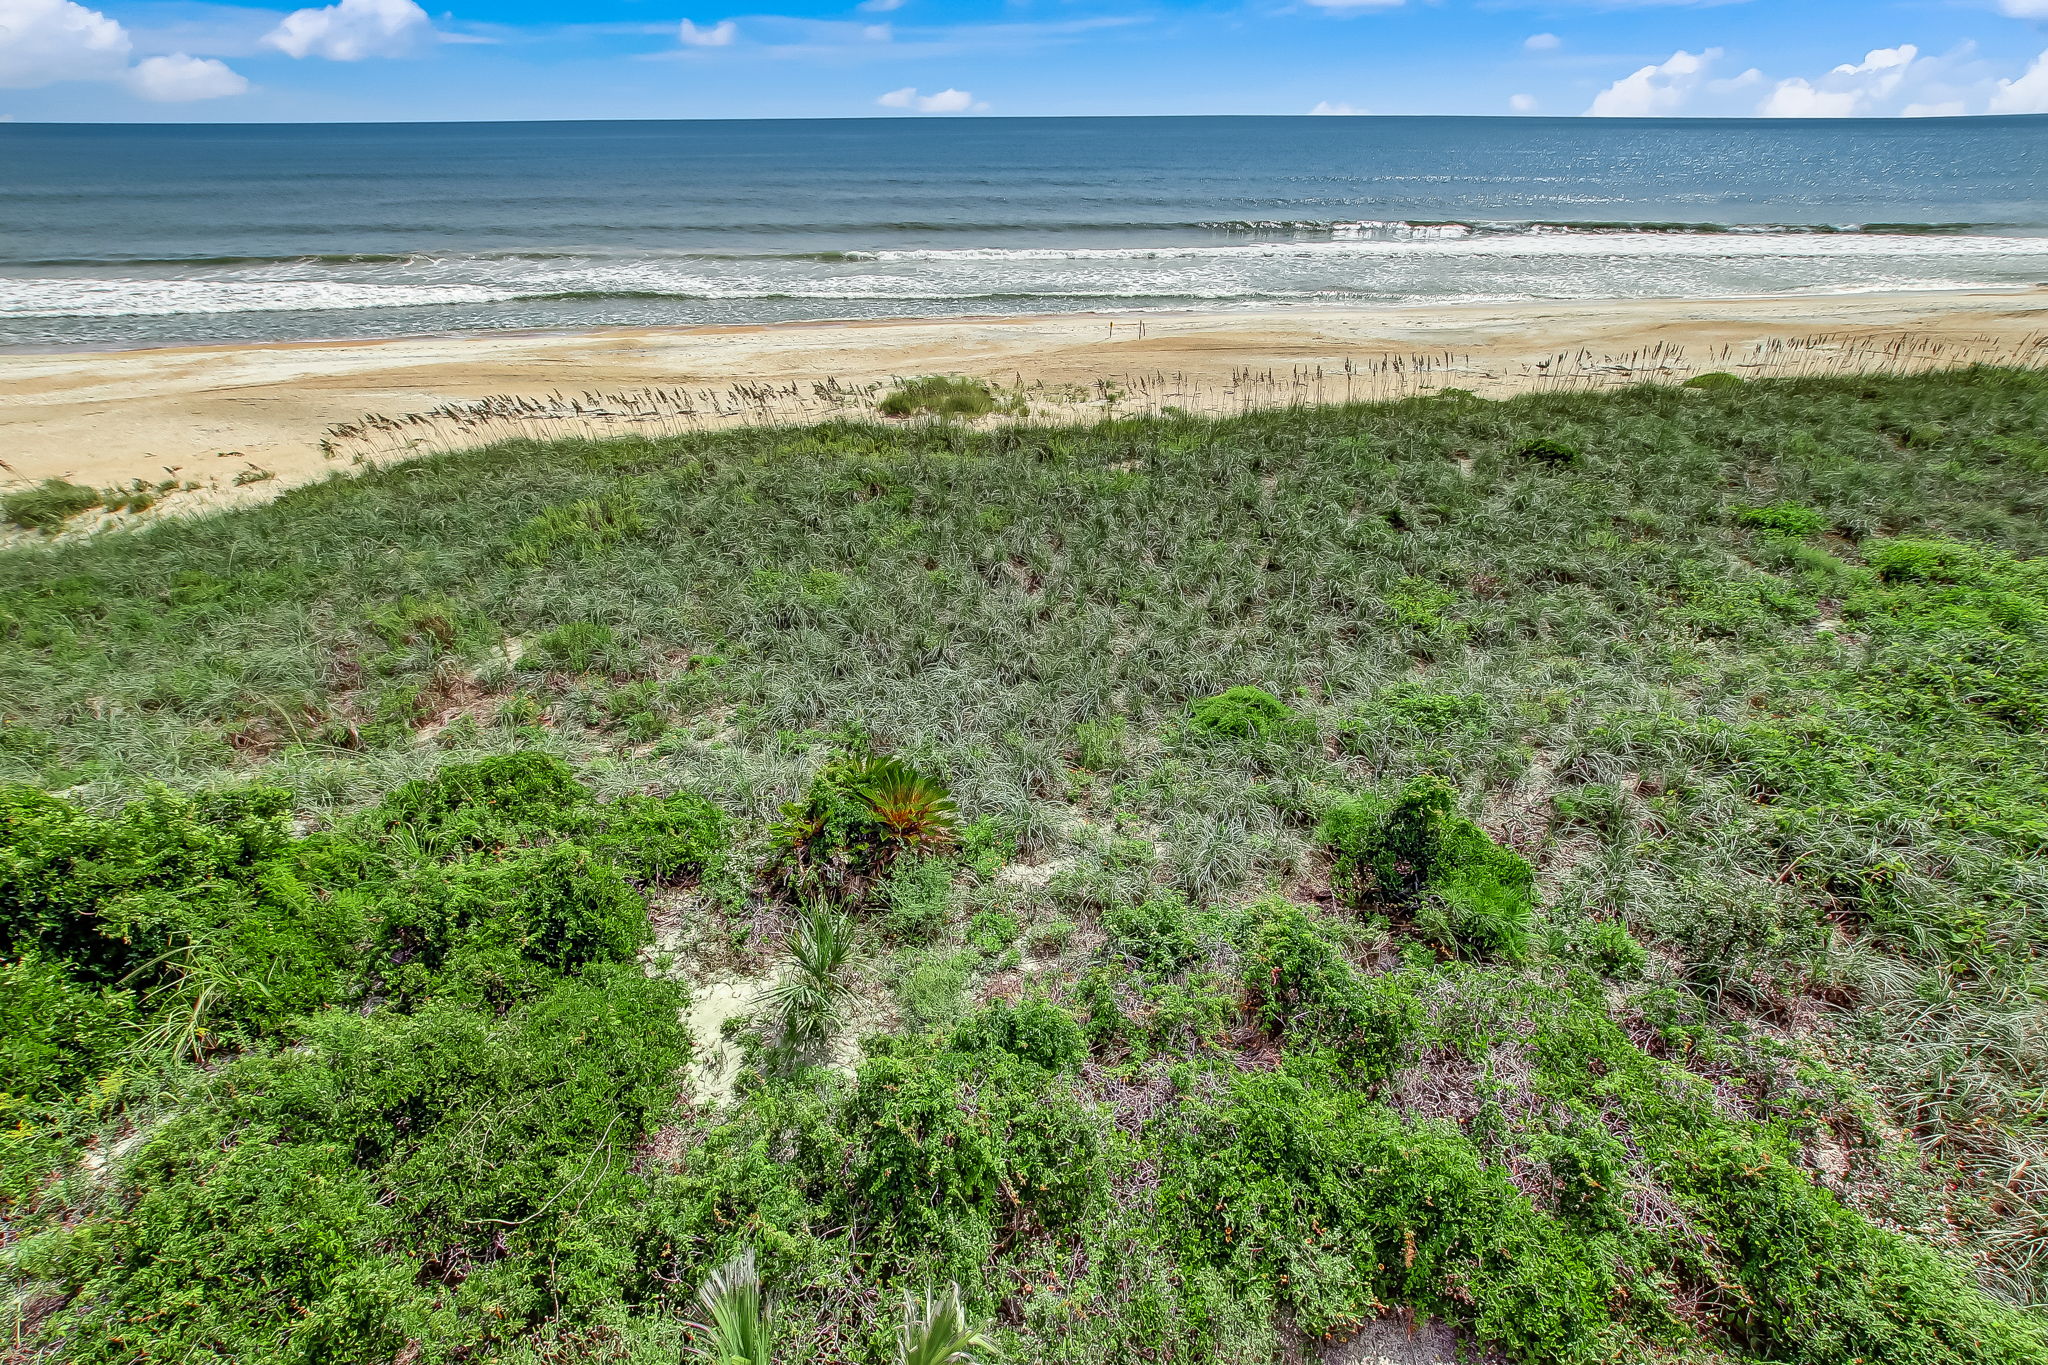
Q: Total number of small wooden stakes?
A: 3